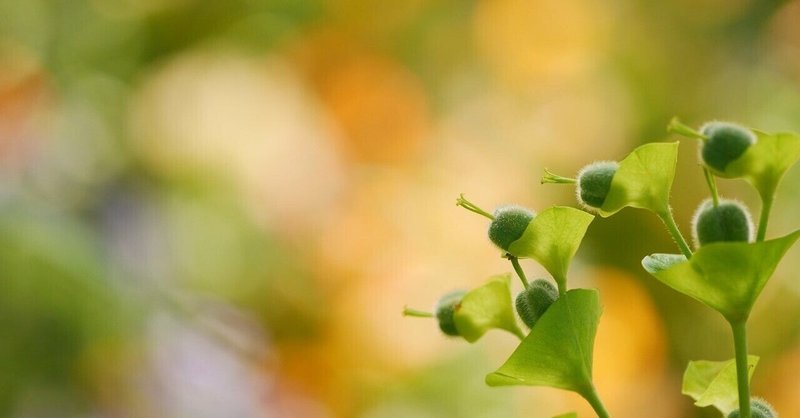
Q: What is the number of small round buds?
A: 7